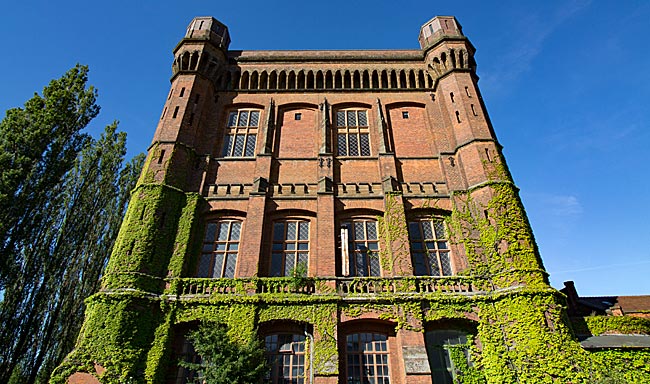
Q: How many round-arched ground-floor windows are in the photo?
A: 4